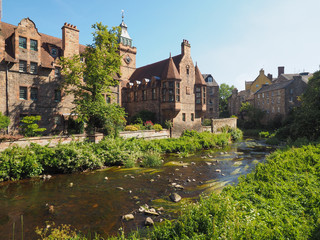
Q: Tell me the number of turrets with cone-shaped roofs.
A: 2